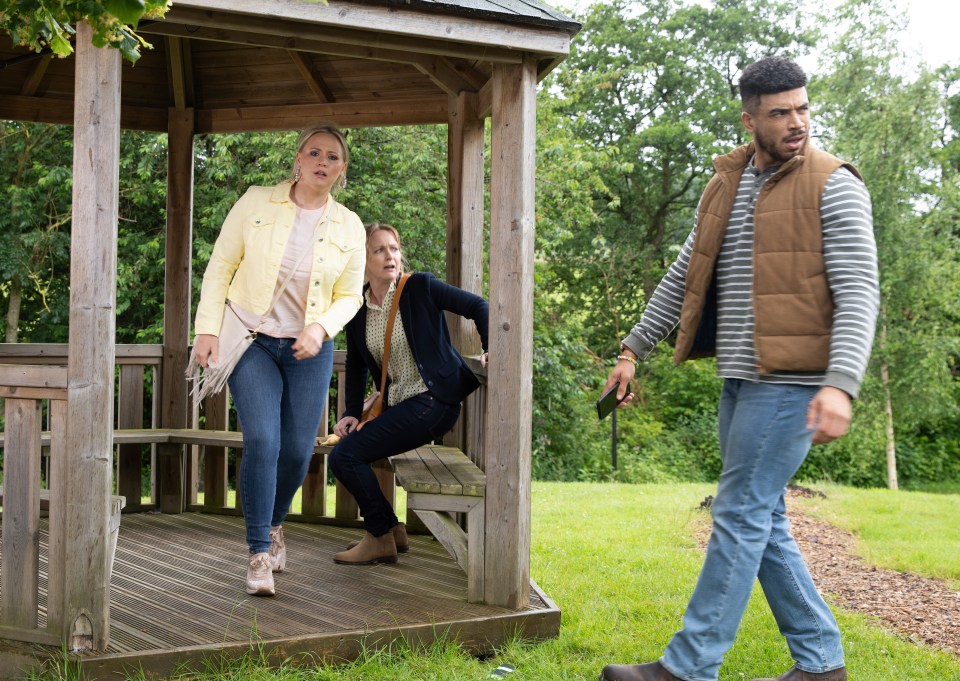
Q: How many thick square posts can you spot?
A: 4